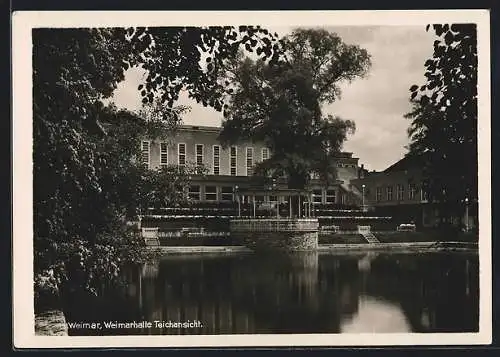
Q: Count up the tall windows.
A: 8